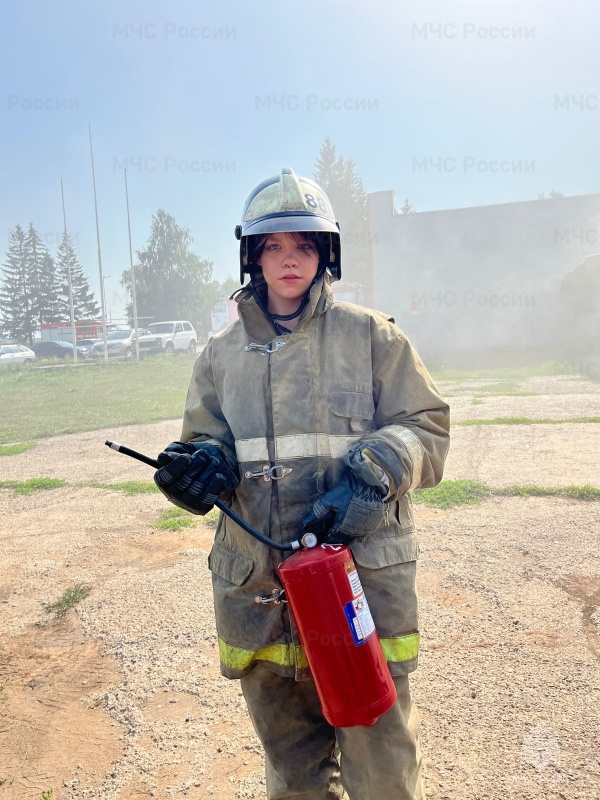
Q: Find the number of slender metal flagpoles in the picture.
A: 3